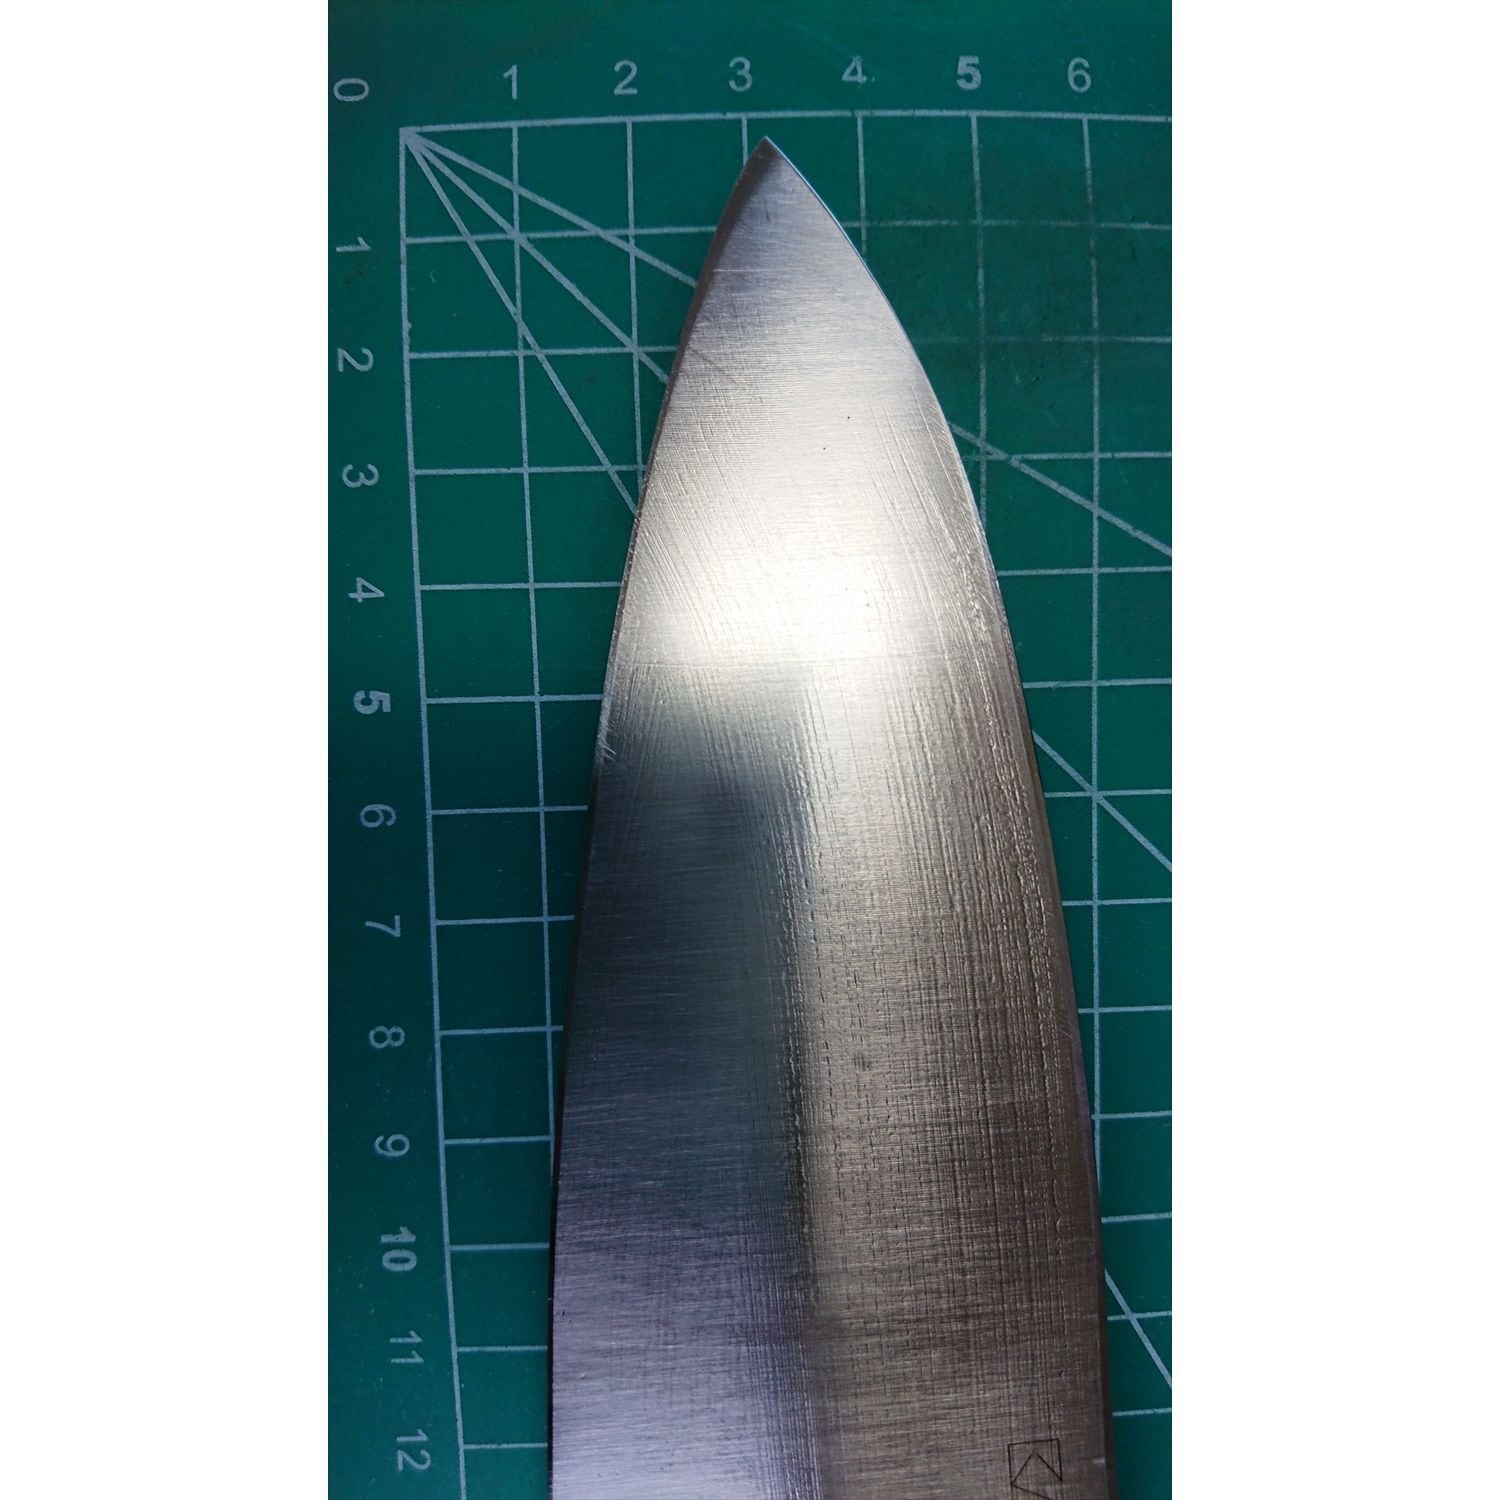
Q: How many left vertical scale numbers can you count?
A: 13